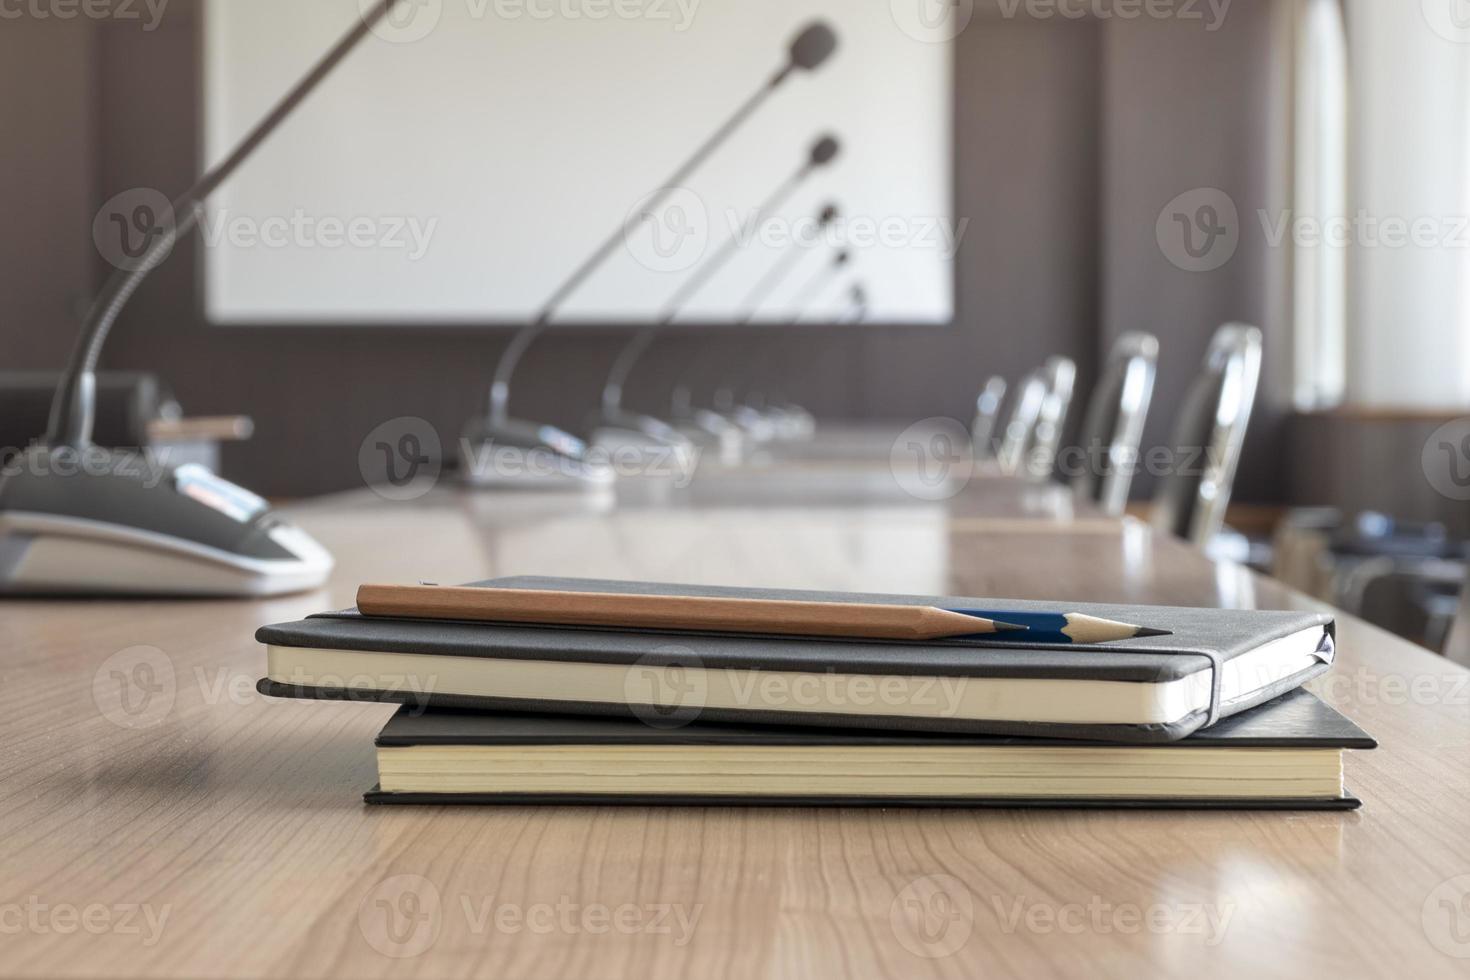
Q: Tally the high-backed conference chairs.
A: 5